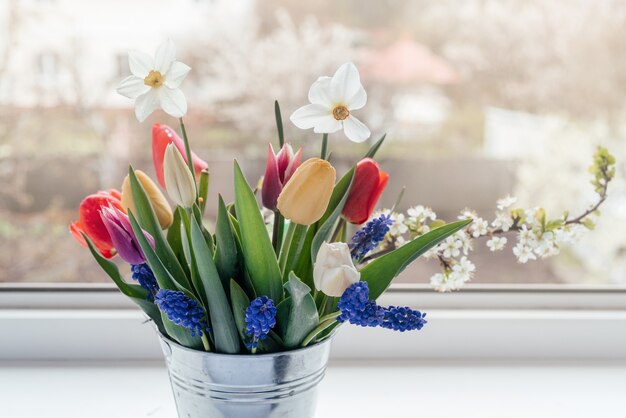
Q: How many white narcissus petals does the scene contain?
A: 12